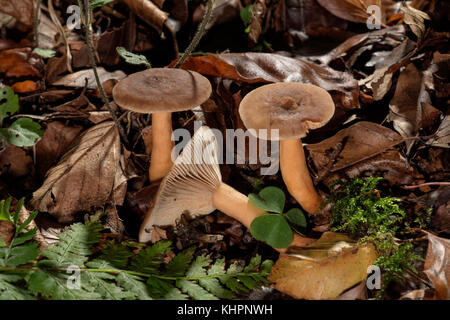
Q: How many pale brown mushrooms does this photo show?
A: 3